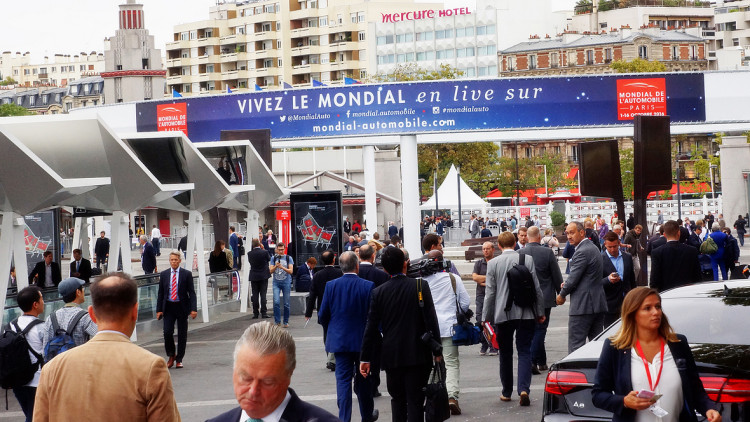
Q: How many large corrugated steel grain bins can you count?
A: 0